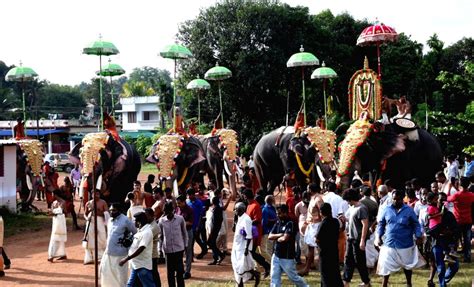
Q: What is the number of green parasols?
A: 8